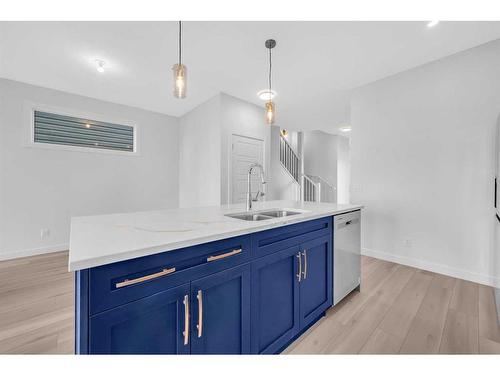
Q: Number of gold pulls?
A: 6